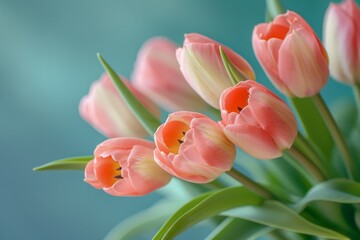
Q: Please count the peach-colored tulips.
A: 8